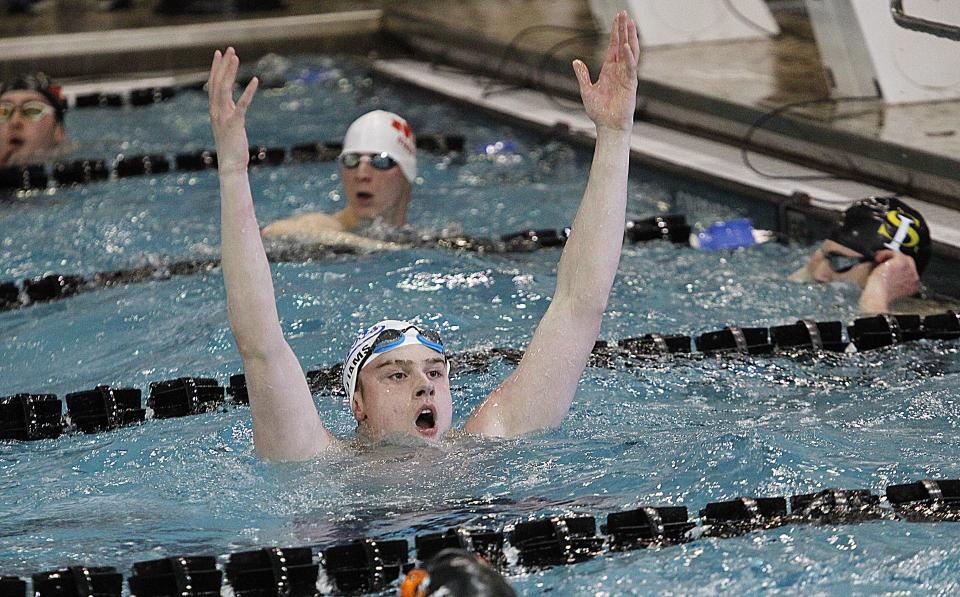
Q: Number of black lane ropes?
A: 5